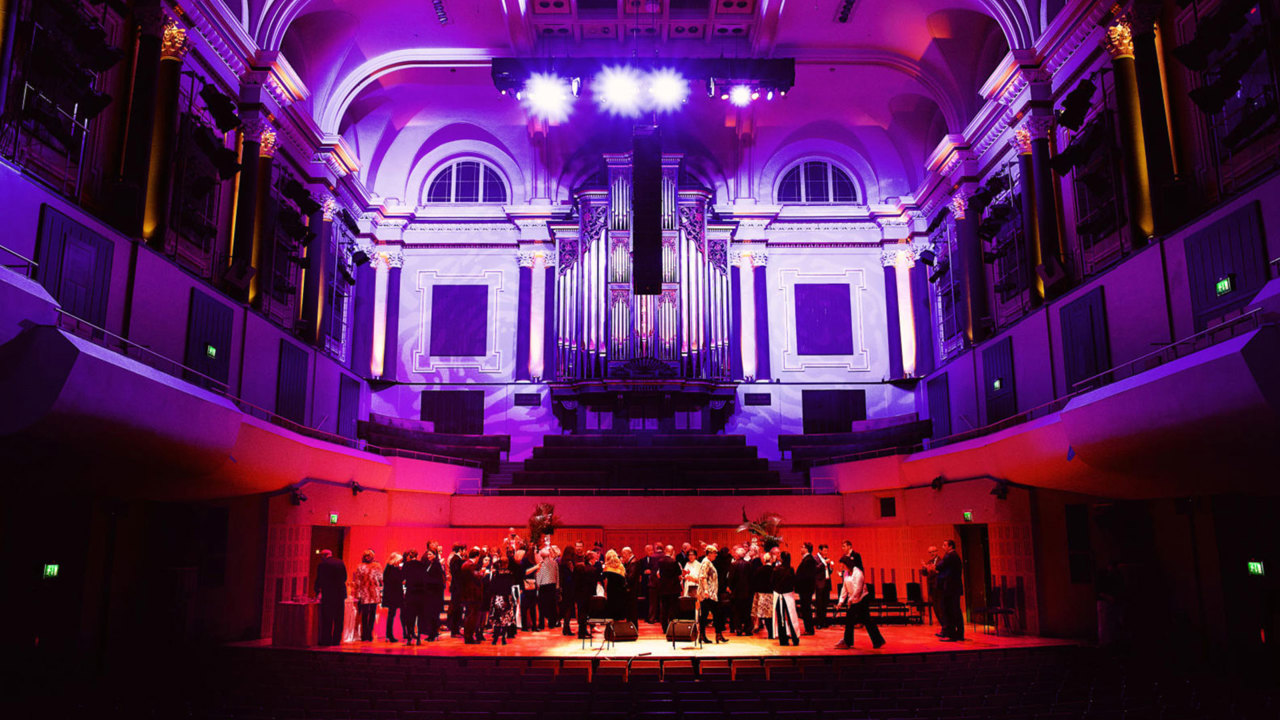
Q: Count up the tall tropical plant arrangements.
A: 2